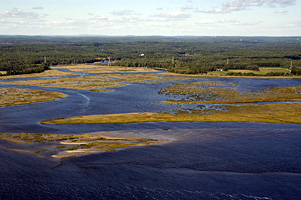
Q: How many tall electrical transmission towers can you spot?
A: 5